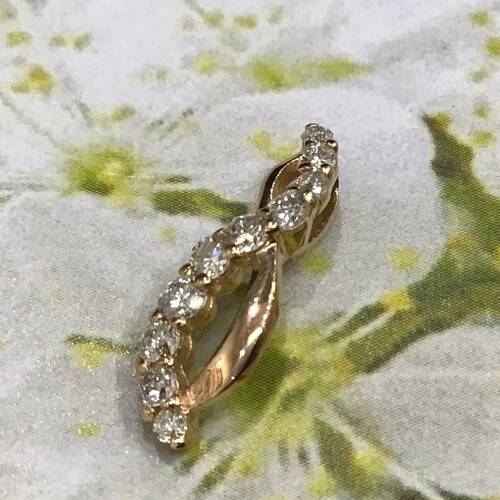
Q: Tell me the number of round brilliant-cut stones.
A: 10